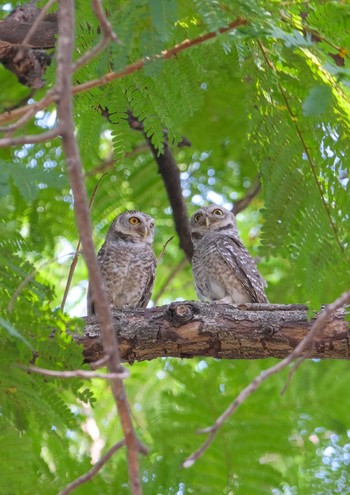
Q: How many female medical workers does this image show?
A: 0